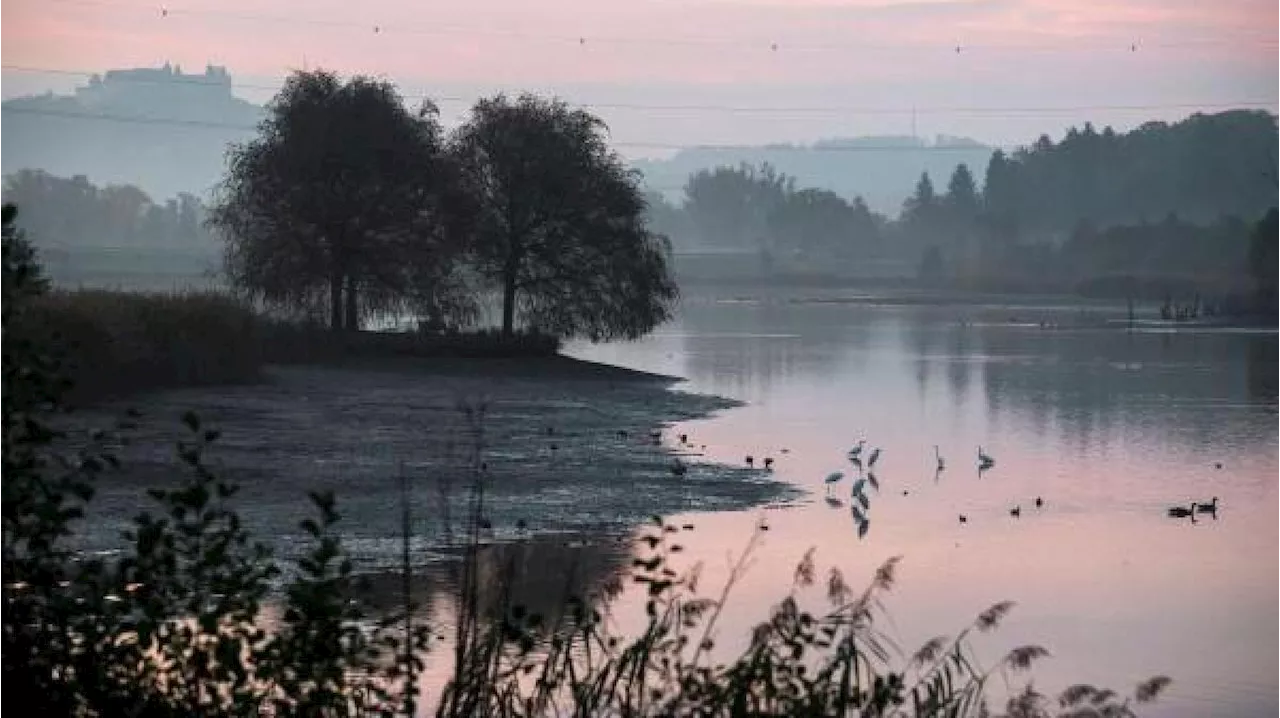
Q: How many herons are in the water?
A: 7